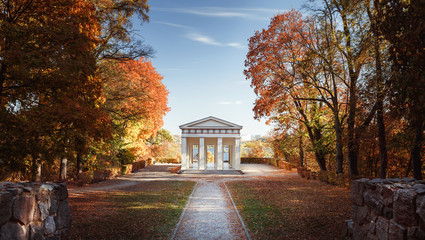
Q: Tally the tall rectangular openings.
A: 3